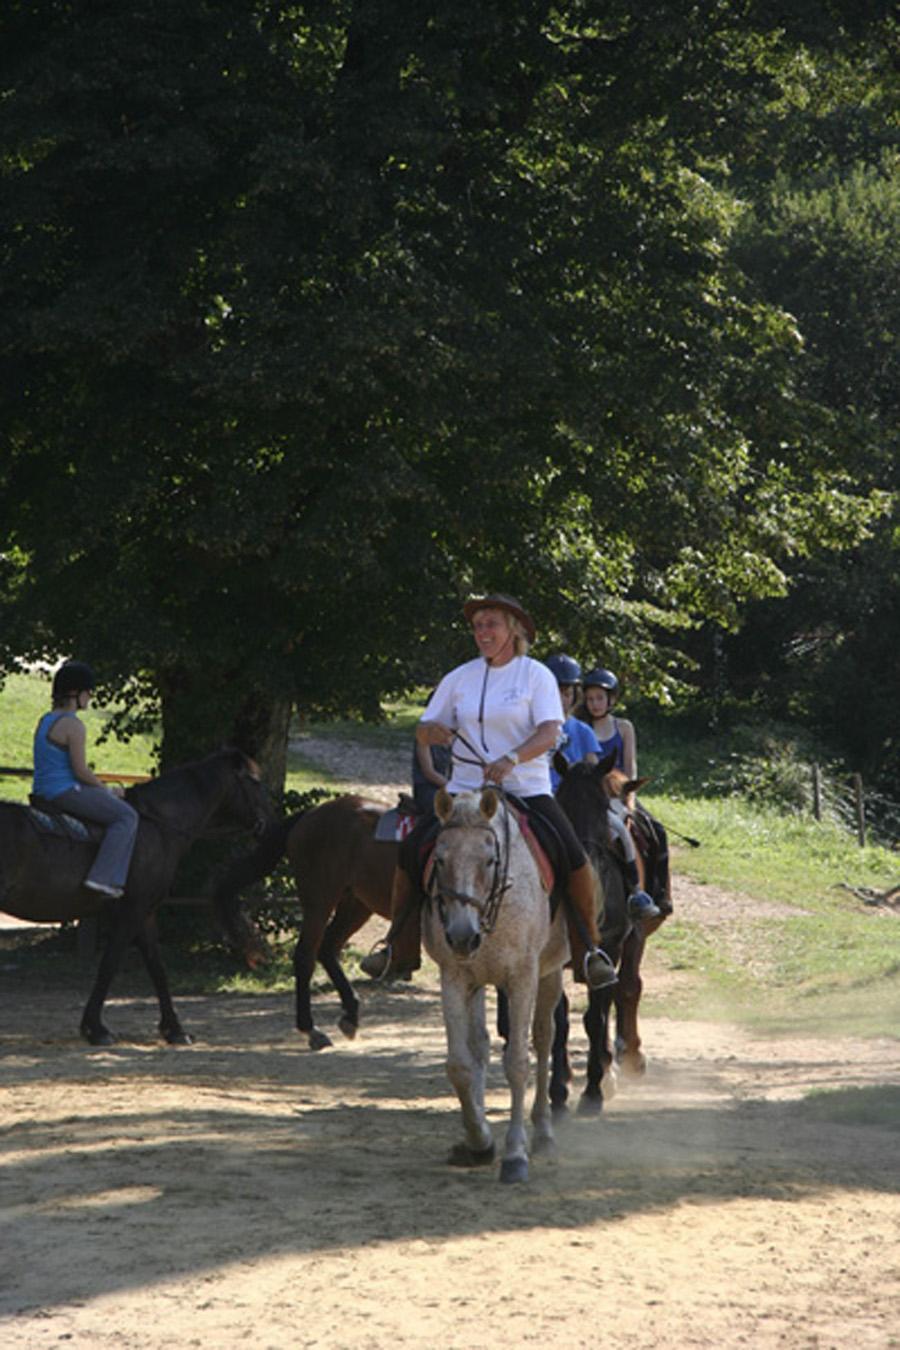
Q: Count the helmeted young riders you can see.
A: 3